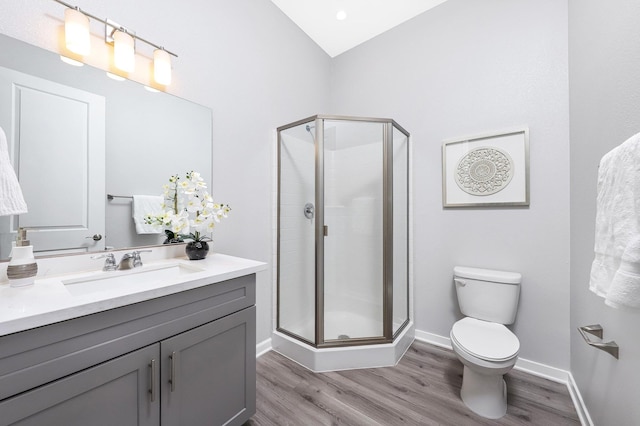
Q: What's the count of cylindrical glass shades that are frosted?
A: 3